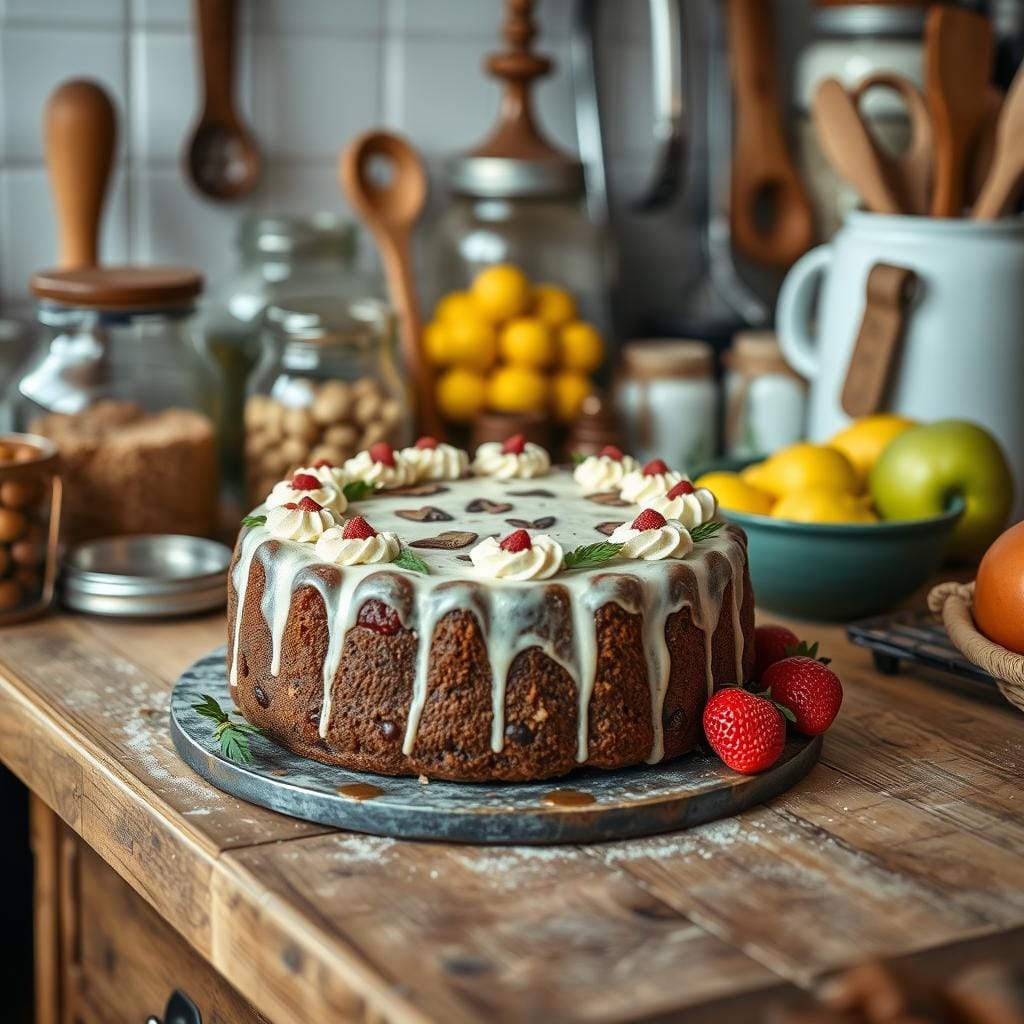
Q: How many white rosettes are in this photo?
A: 12